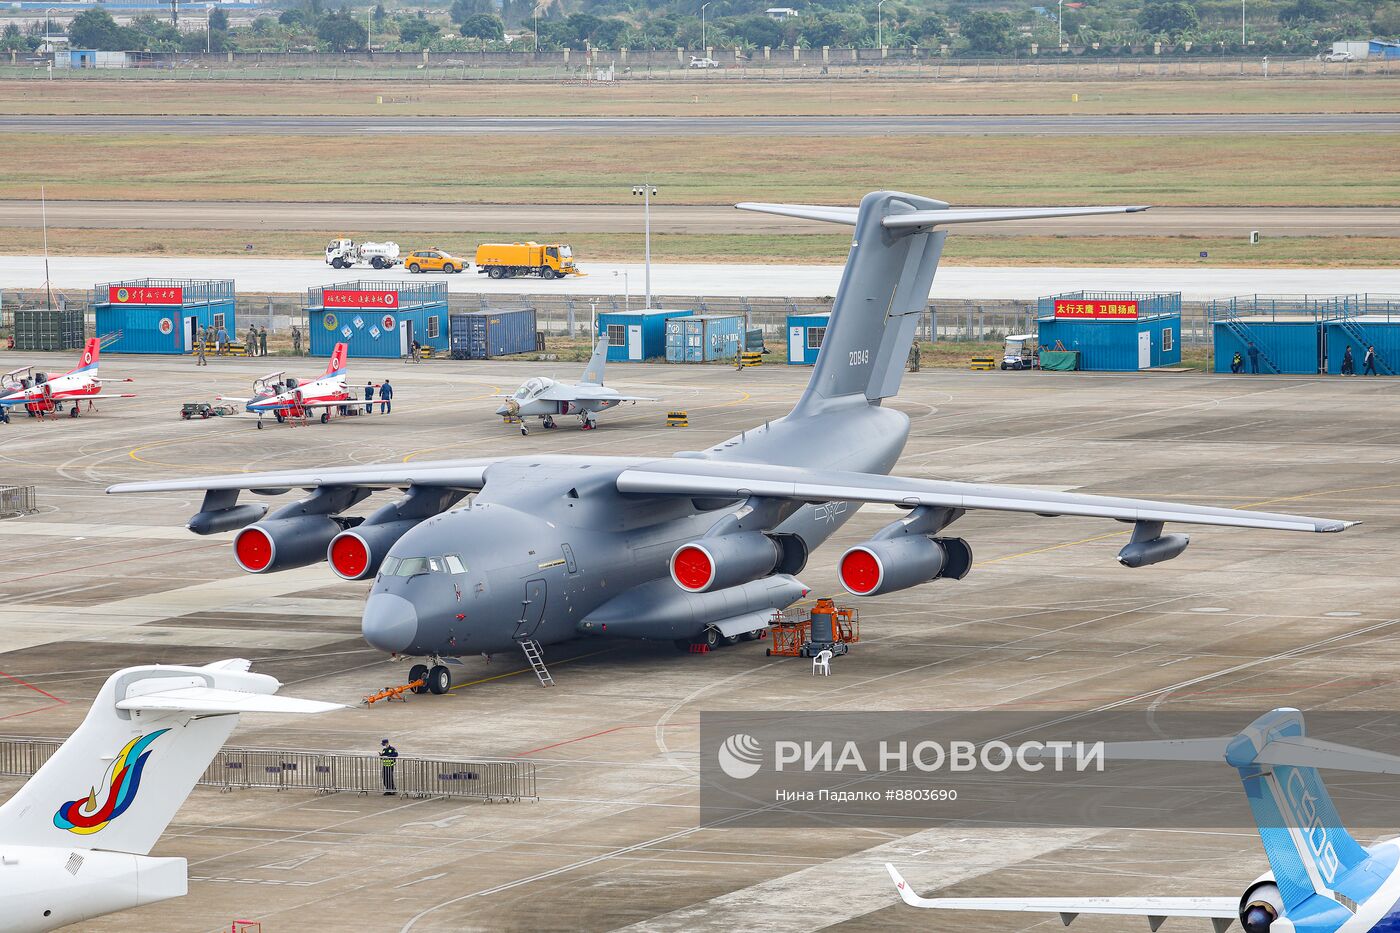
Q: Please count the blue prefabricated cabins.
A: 7